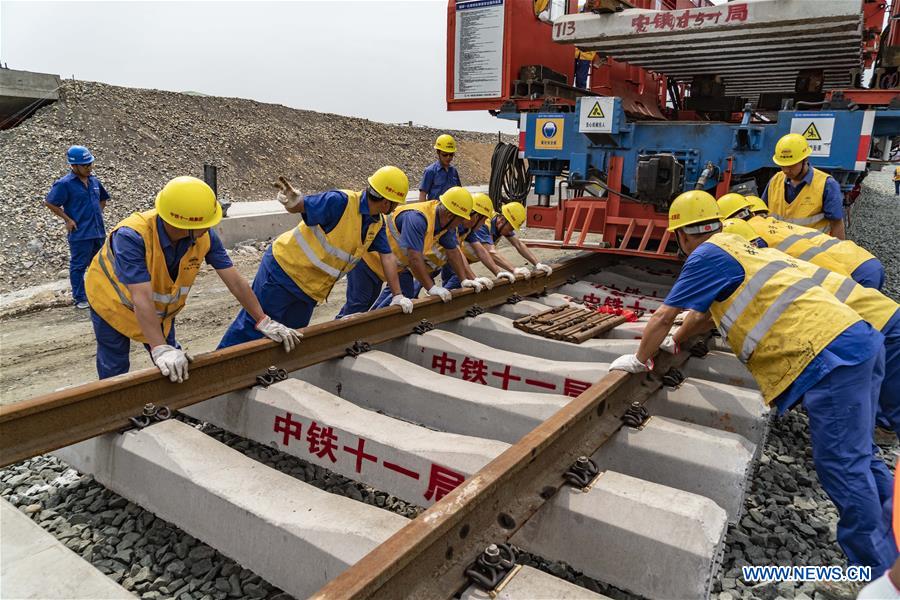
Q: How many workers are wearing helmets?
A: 12